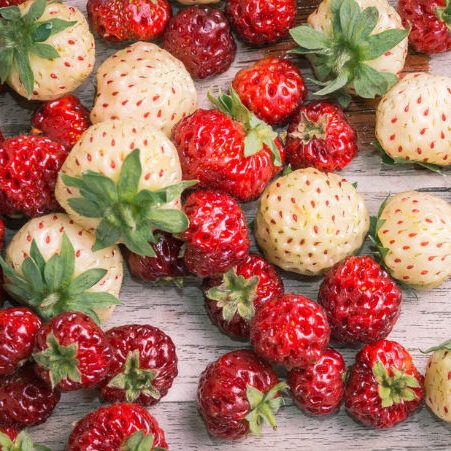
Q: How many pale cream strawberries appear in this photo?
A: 9